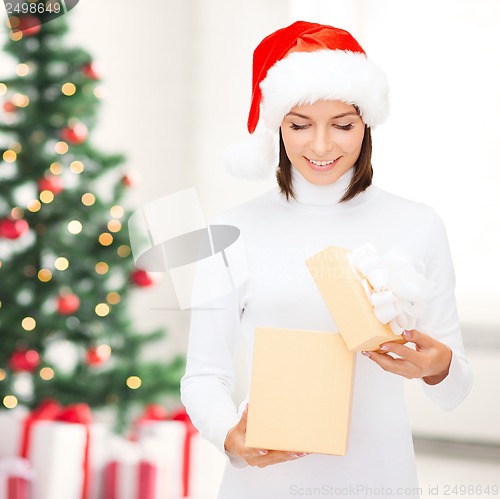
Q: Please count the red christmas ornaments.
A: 11